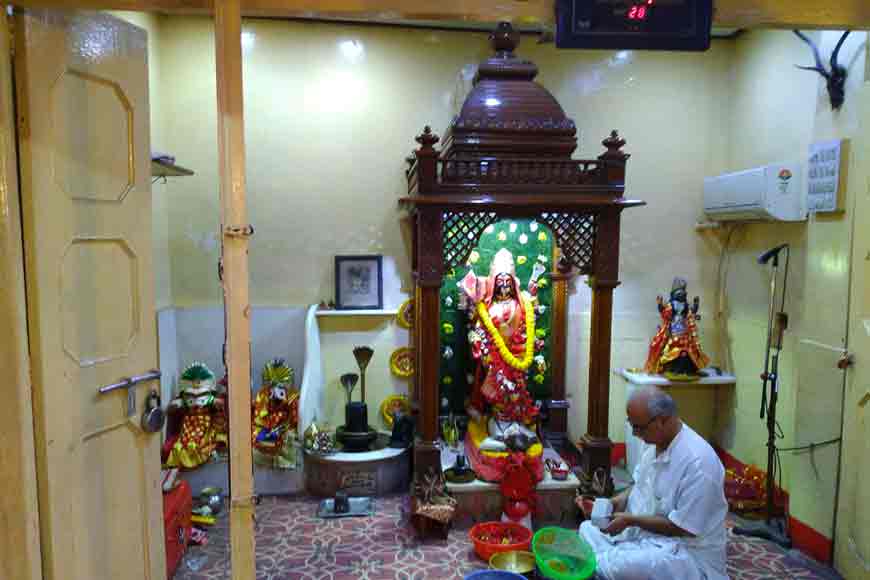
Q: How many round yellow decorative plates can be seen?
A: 3